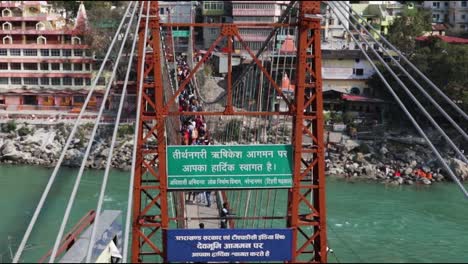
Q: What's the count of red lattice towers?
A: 2